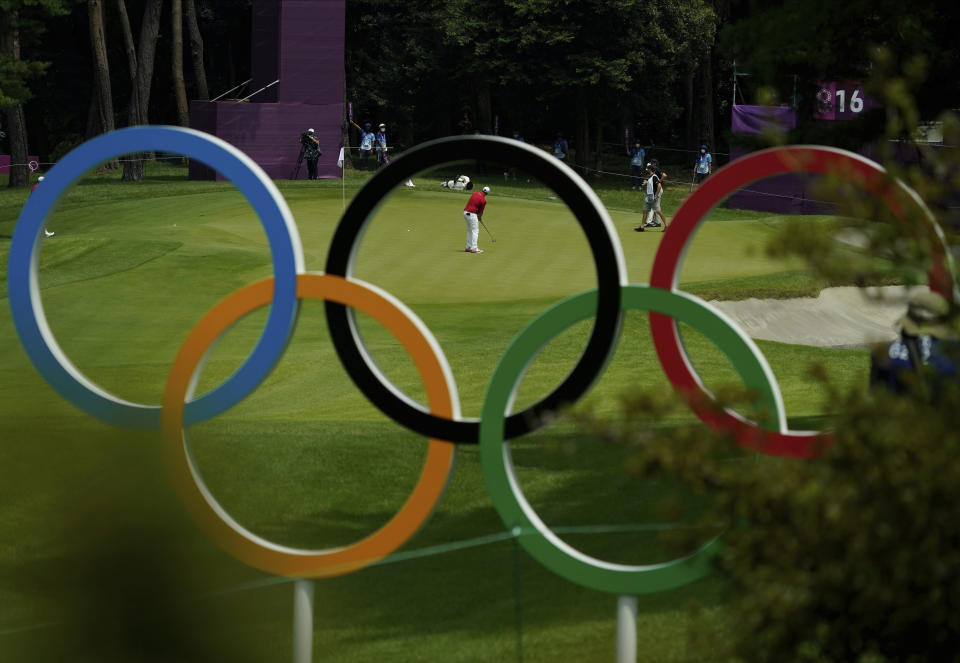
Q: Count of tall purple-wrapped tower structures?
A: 1